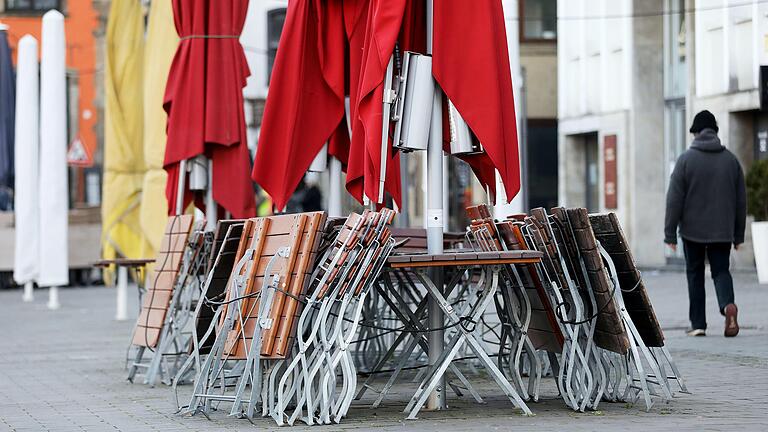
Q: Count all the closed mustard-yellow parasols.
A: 2